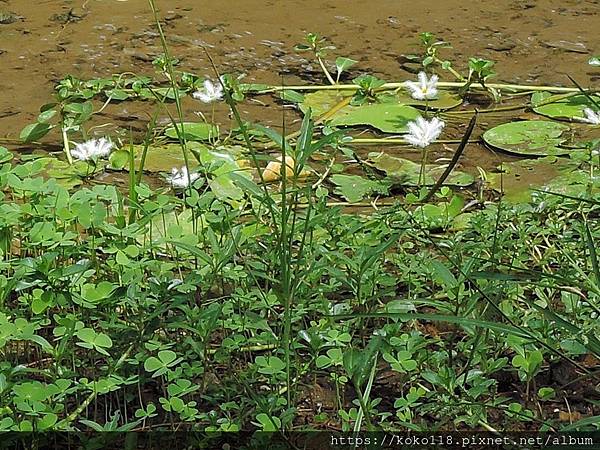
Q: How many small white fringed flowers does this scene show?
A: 6